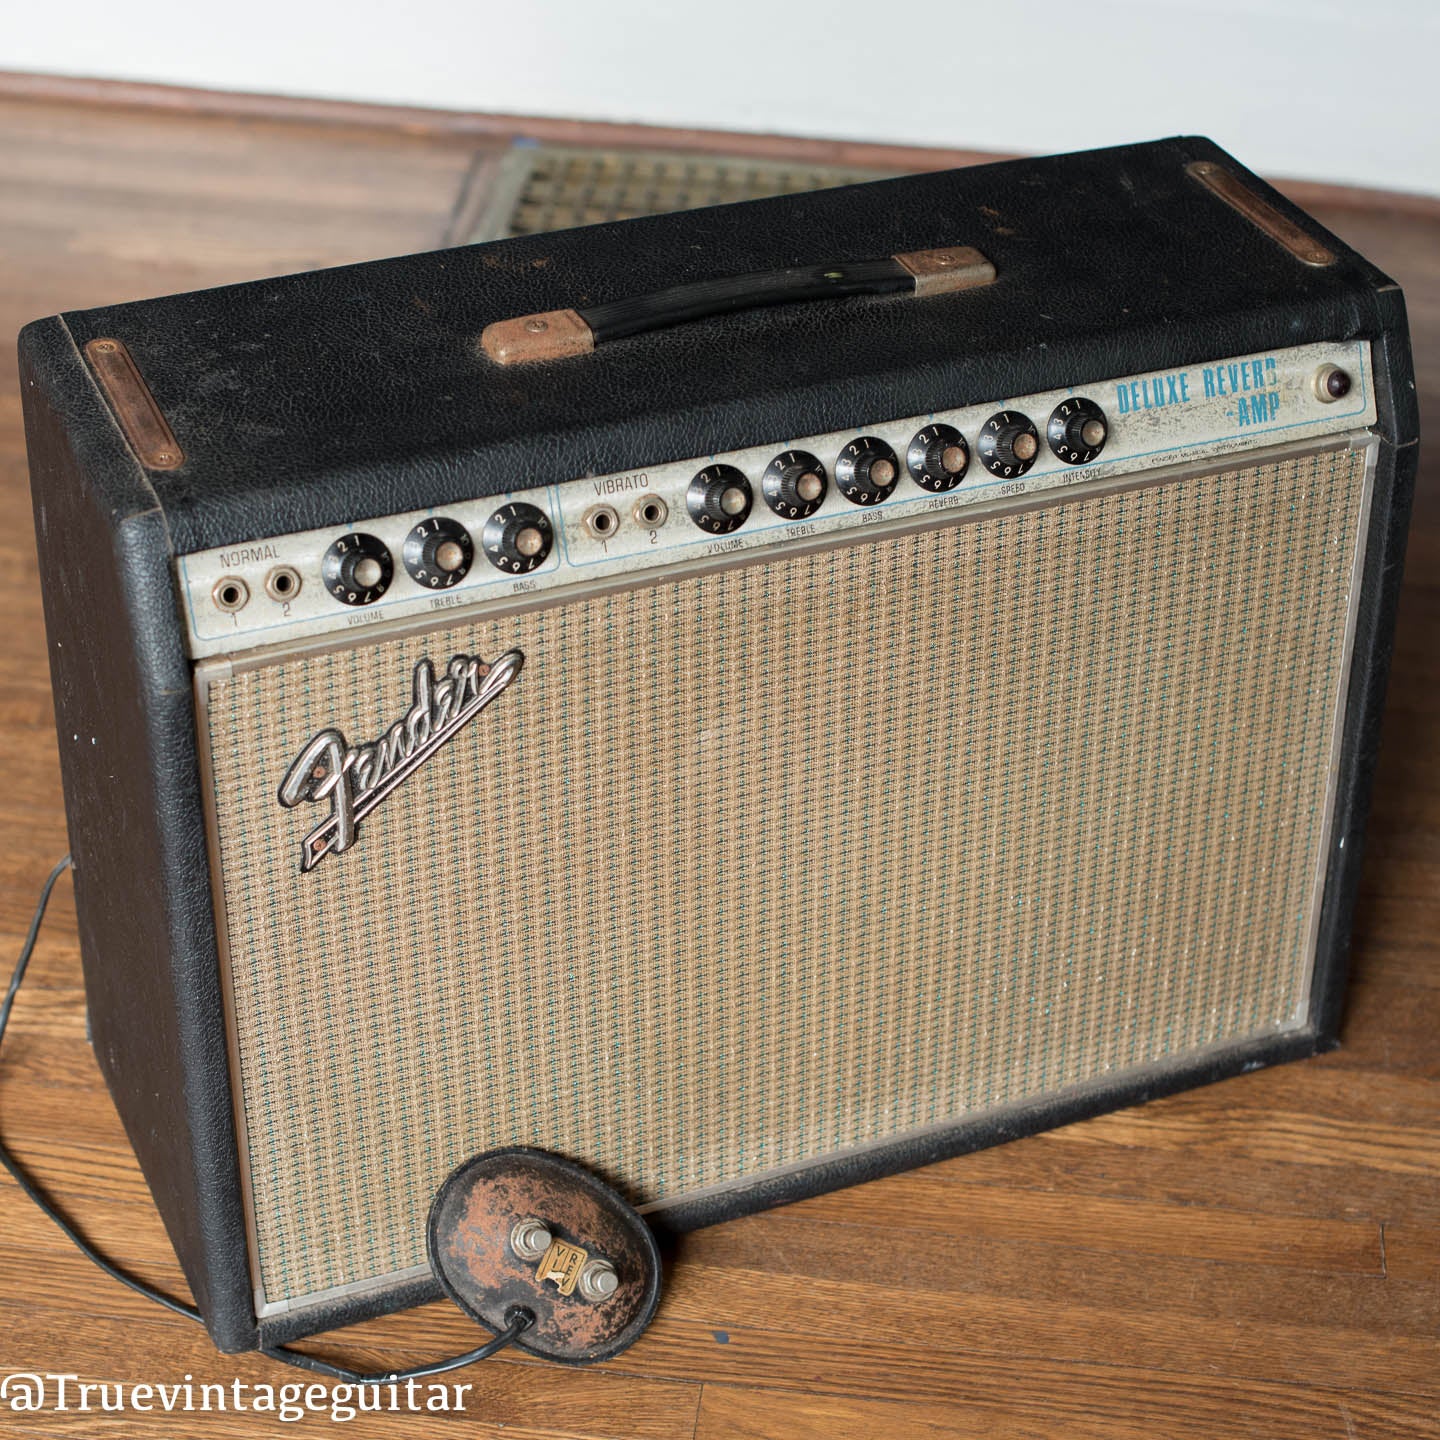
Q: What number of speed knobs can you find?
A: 1